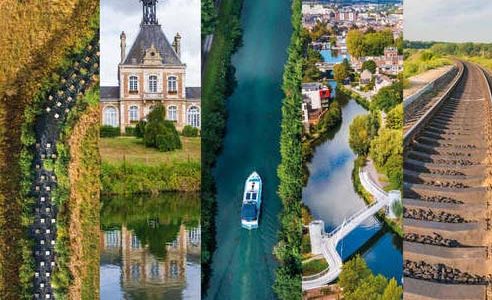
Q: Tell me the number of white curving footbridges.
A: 1